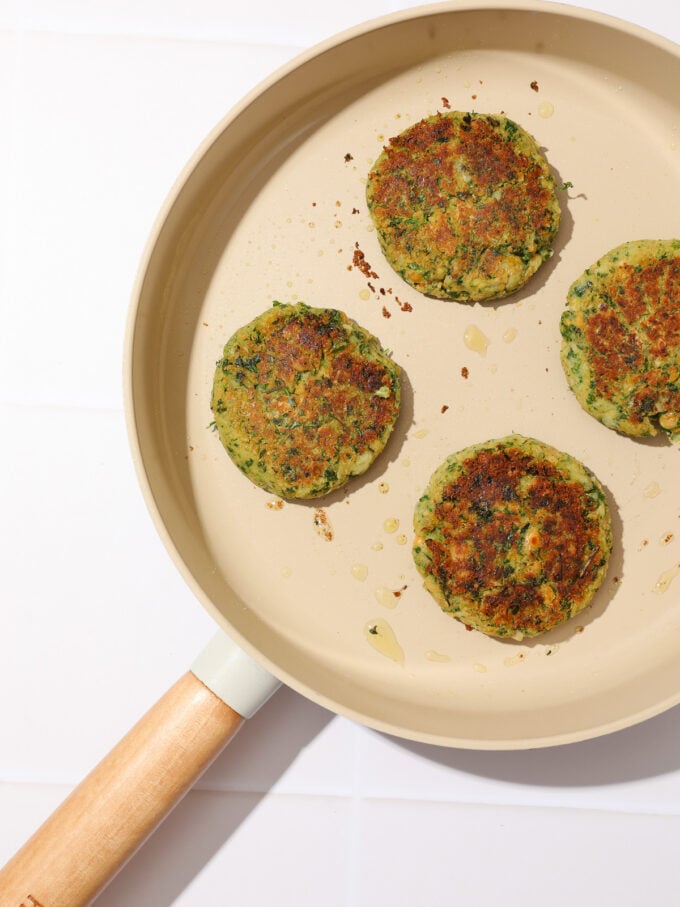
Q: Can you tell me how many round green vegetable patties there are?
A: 4